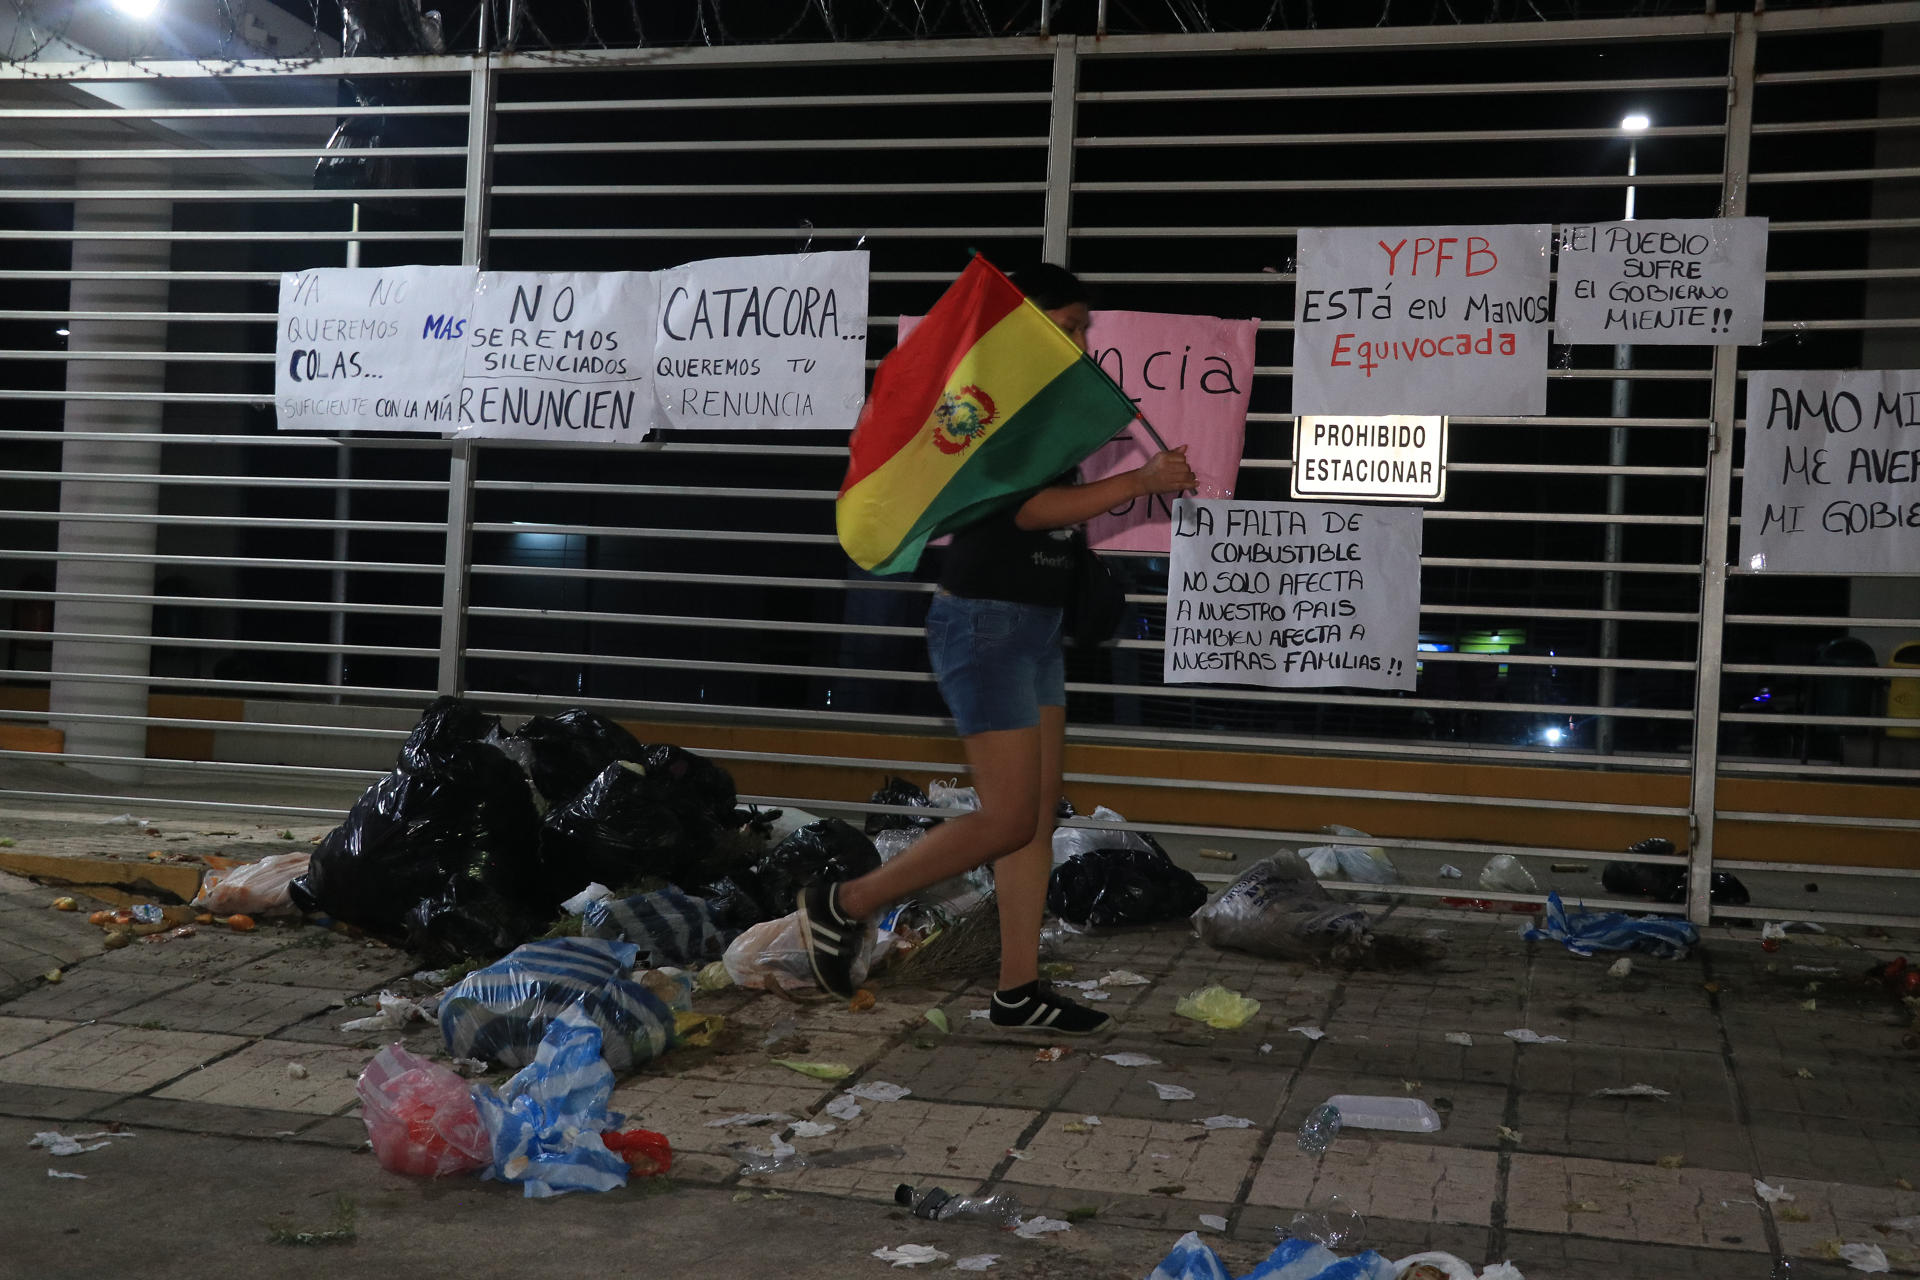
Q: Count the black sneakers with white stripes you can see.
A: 2